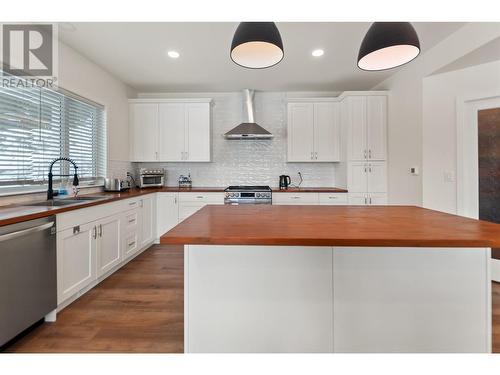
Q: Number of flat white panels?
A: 2